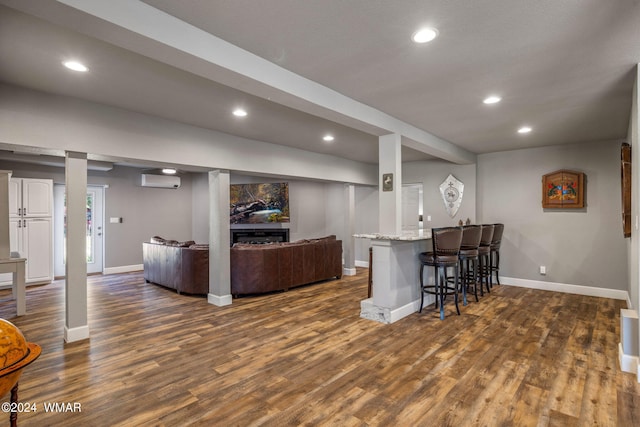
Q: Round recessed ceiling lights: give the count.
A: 6